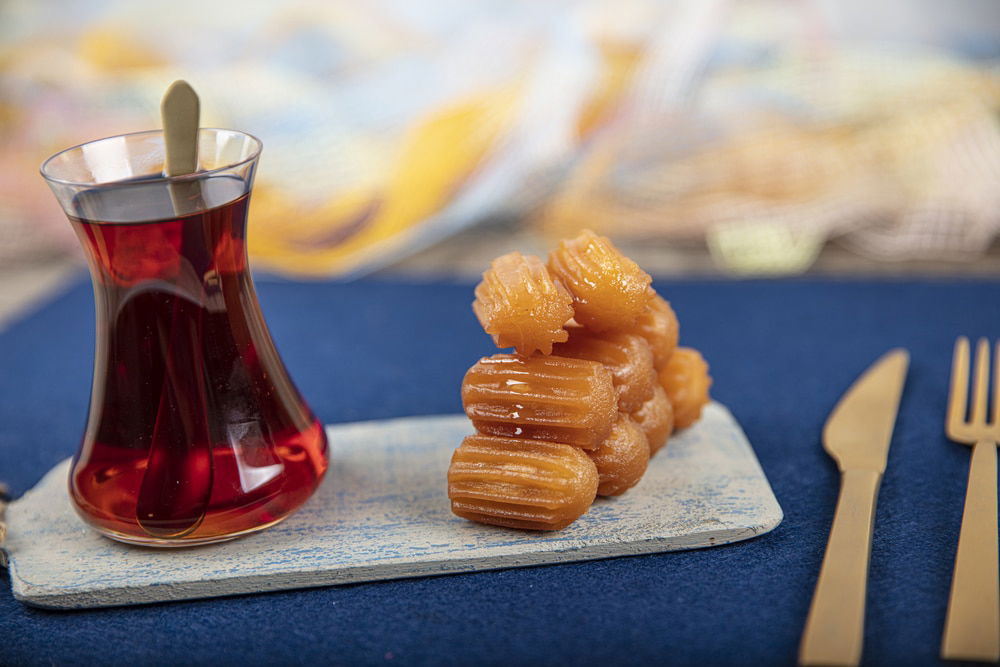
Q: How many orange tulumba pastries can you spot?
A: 9